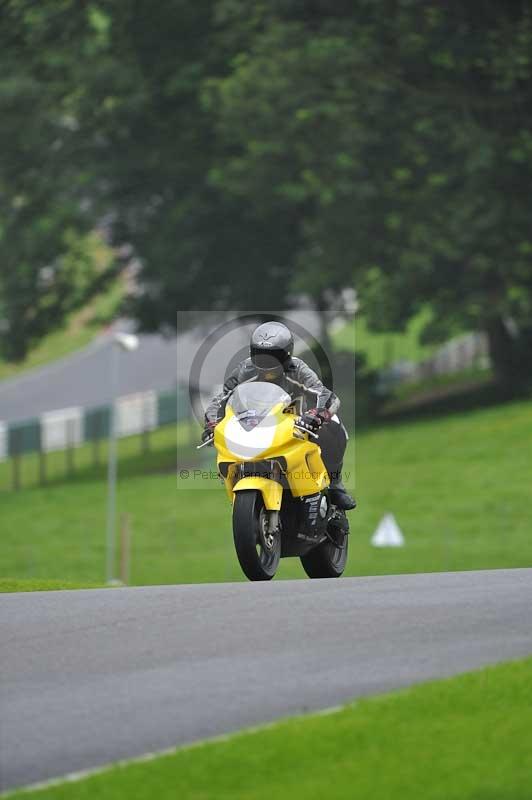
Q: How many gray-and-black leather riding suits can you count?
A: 1